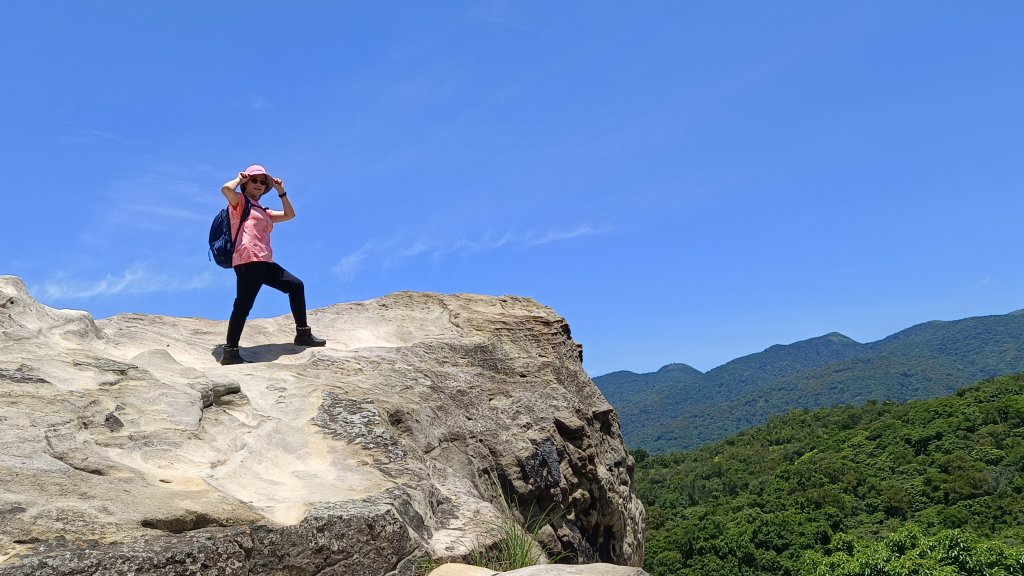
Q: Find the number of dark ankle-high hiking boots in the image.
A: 2